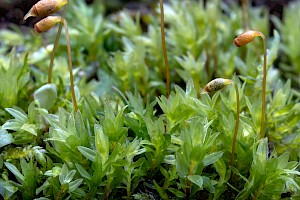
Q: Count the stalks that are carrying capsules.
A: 4